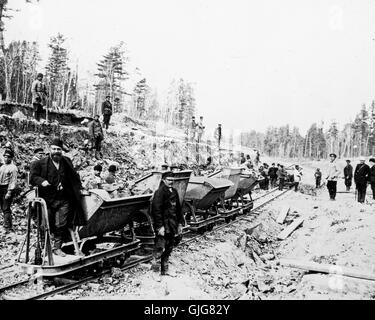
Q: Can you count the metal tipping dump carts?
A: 5